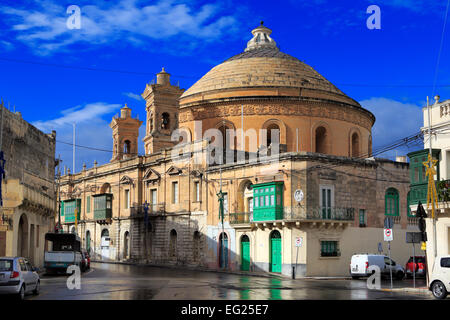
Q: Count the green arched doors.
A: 2